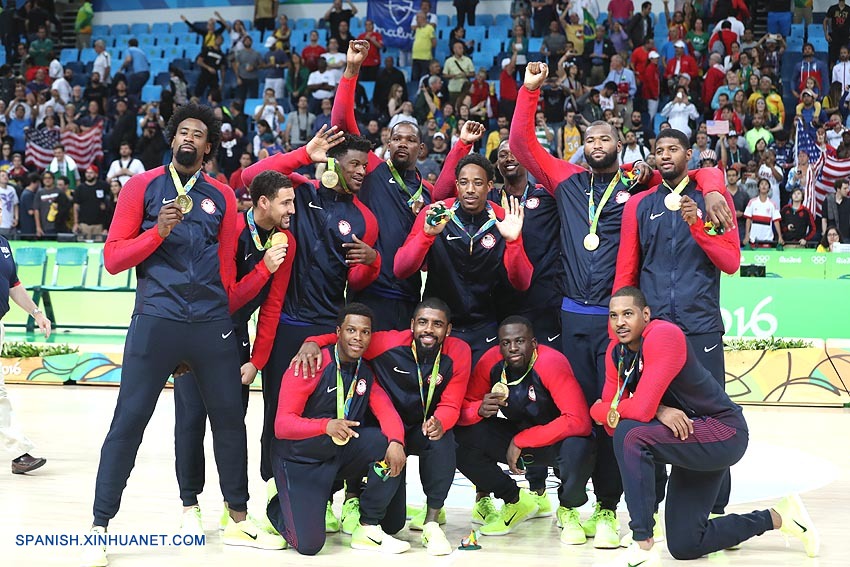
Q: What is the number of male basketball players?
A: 12